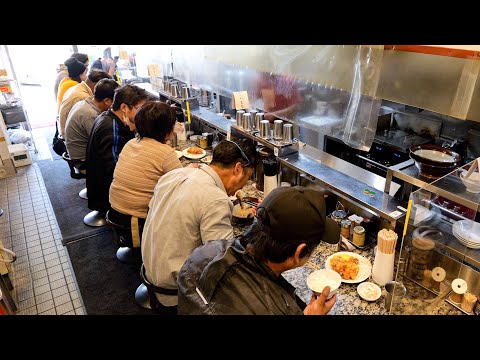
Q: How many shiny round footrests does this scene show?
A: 4